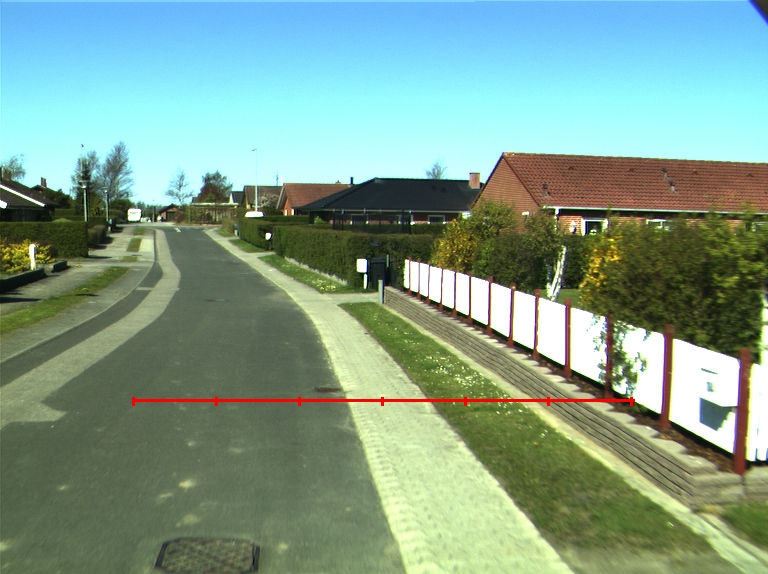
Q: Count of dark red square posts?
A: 13